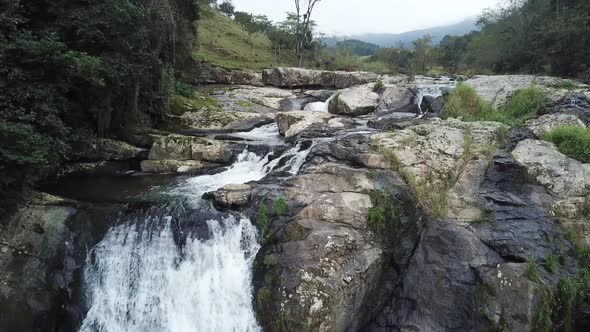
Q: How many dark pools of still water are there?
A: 1